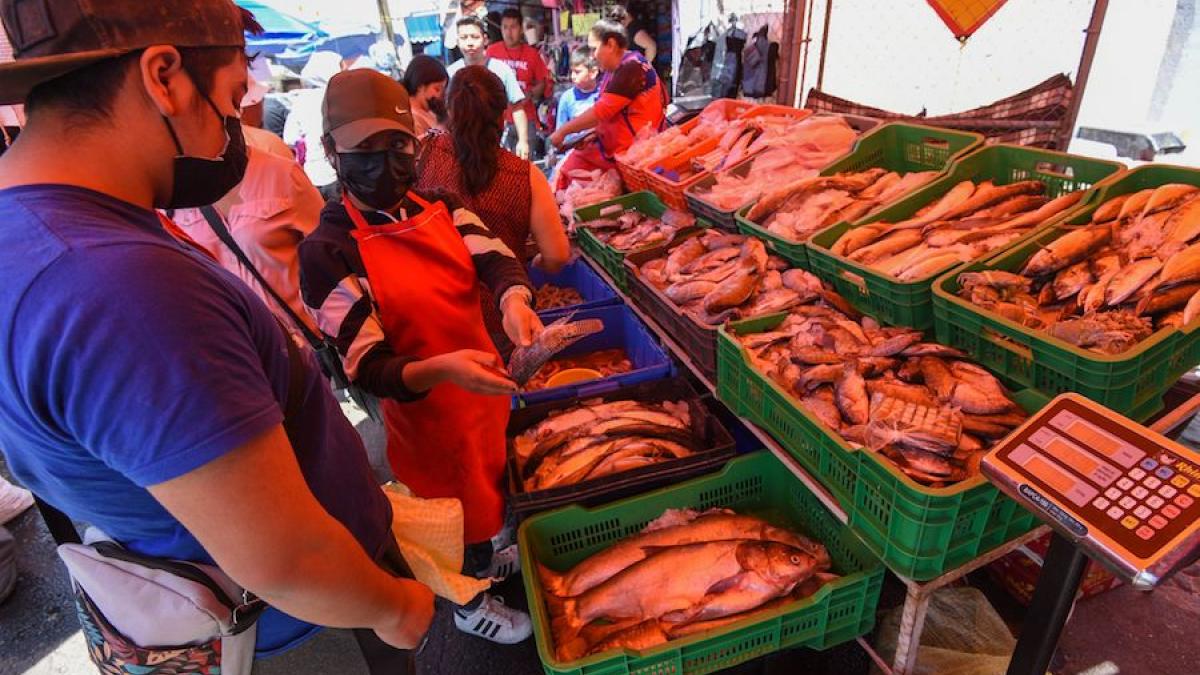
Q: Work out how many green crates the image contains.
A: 6